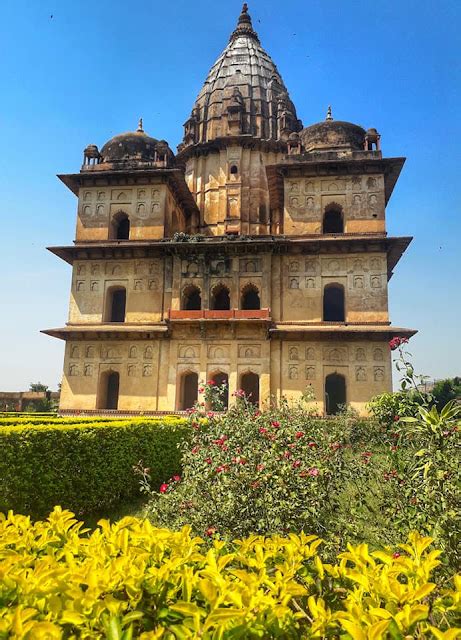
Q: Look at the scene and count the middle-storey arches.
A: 5